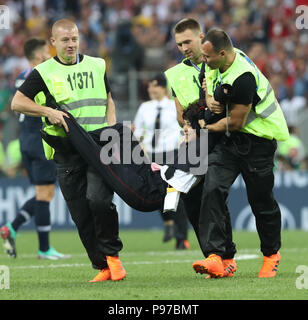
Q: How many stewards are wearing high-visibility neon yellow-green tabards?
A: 3